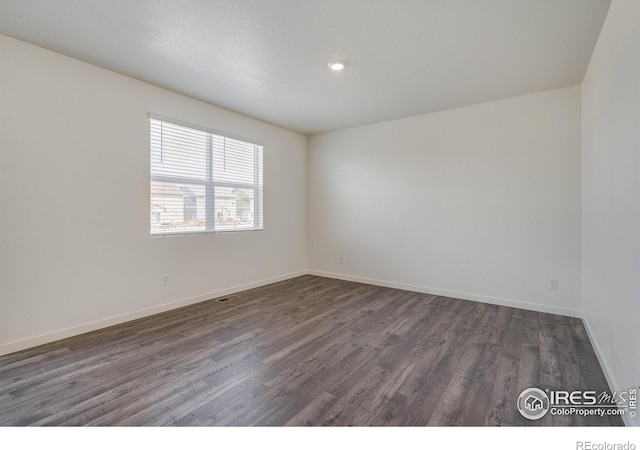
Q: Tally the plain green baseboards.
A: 0